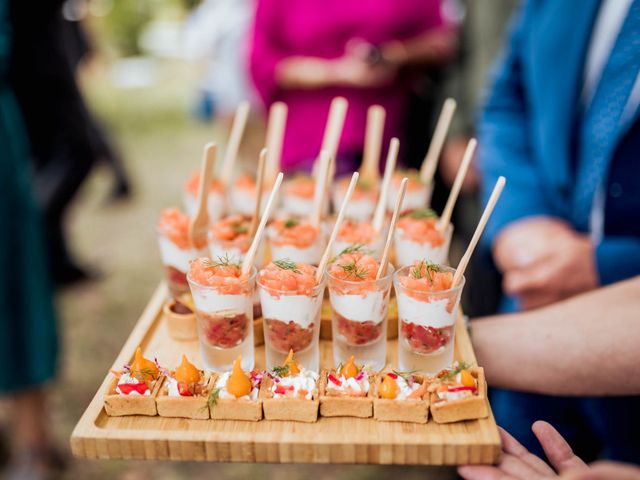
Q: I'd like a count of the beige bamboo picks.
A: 14